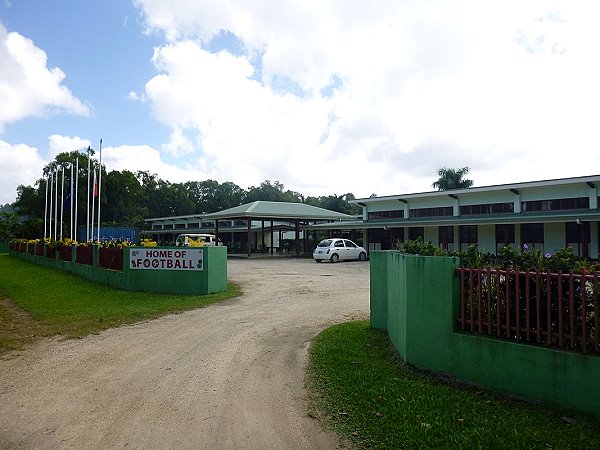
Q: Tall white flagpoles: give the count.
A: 9